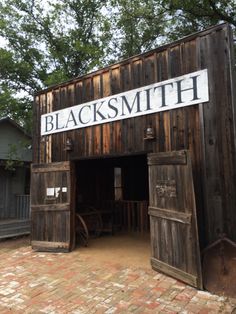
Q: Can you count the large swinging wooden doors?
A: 2